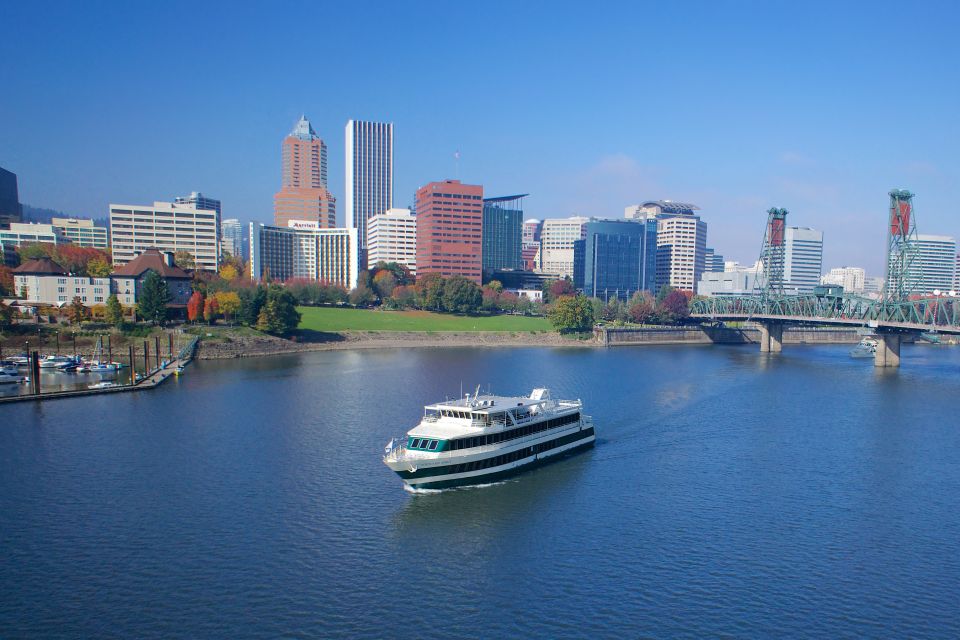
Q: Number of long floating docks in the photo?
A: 1